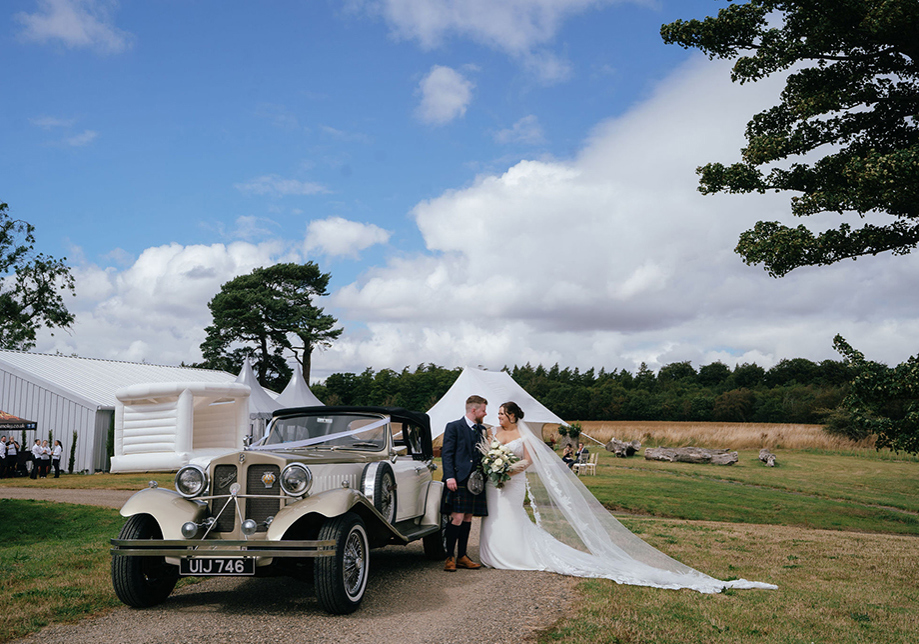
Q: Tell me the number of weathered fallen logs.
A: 3